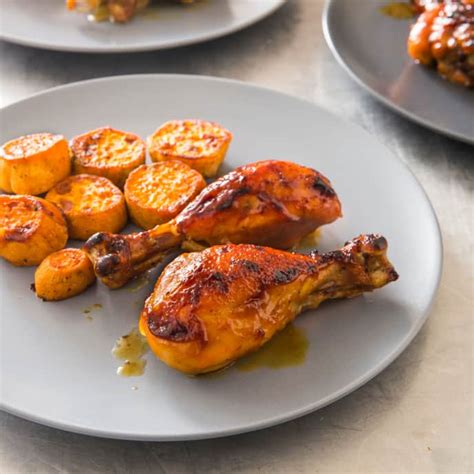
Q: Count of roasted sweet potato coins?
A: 7